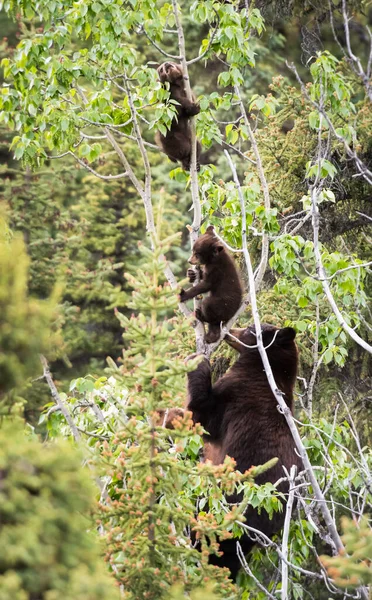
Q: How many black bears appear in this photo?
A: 3